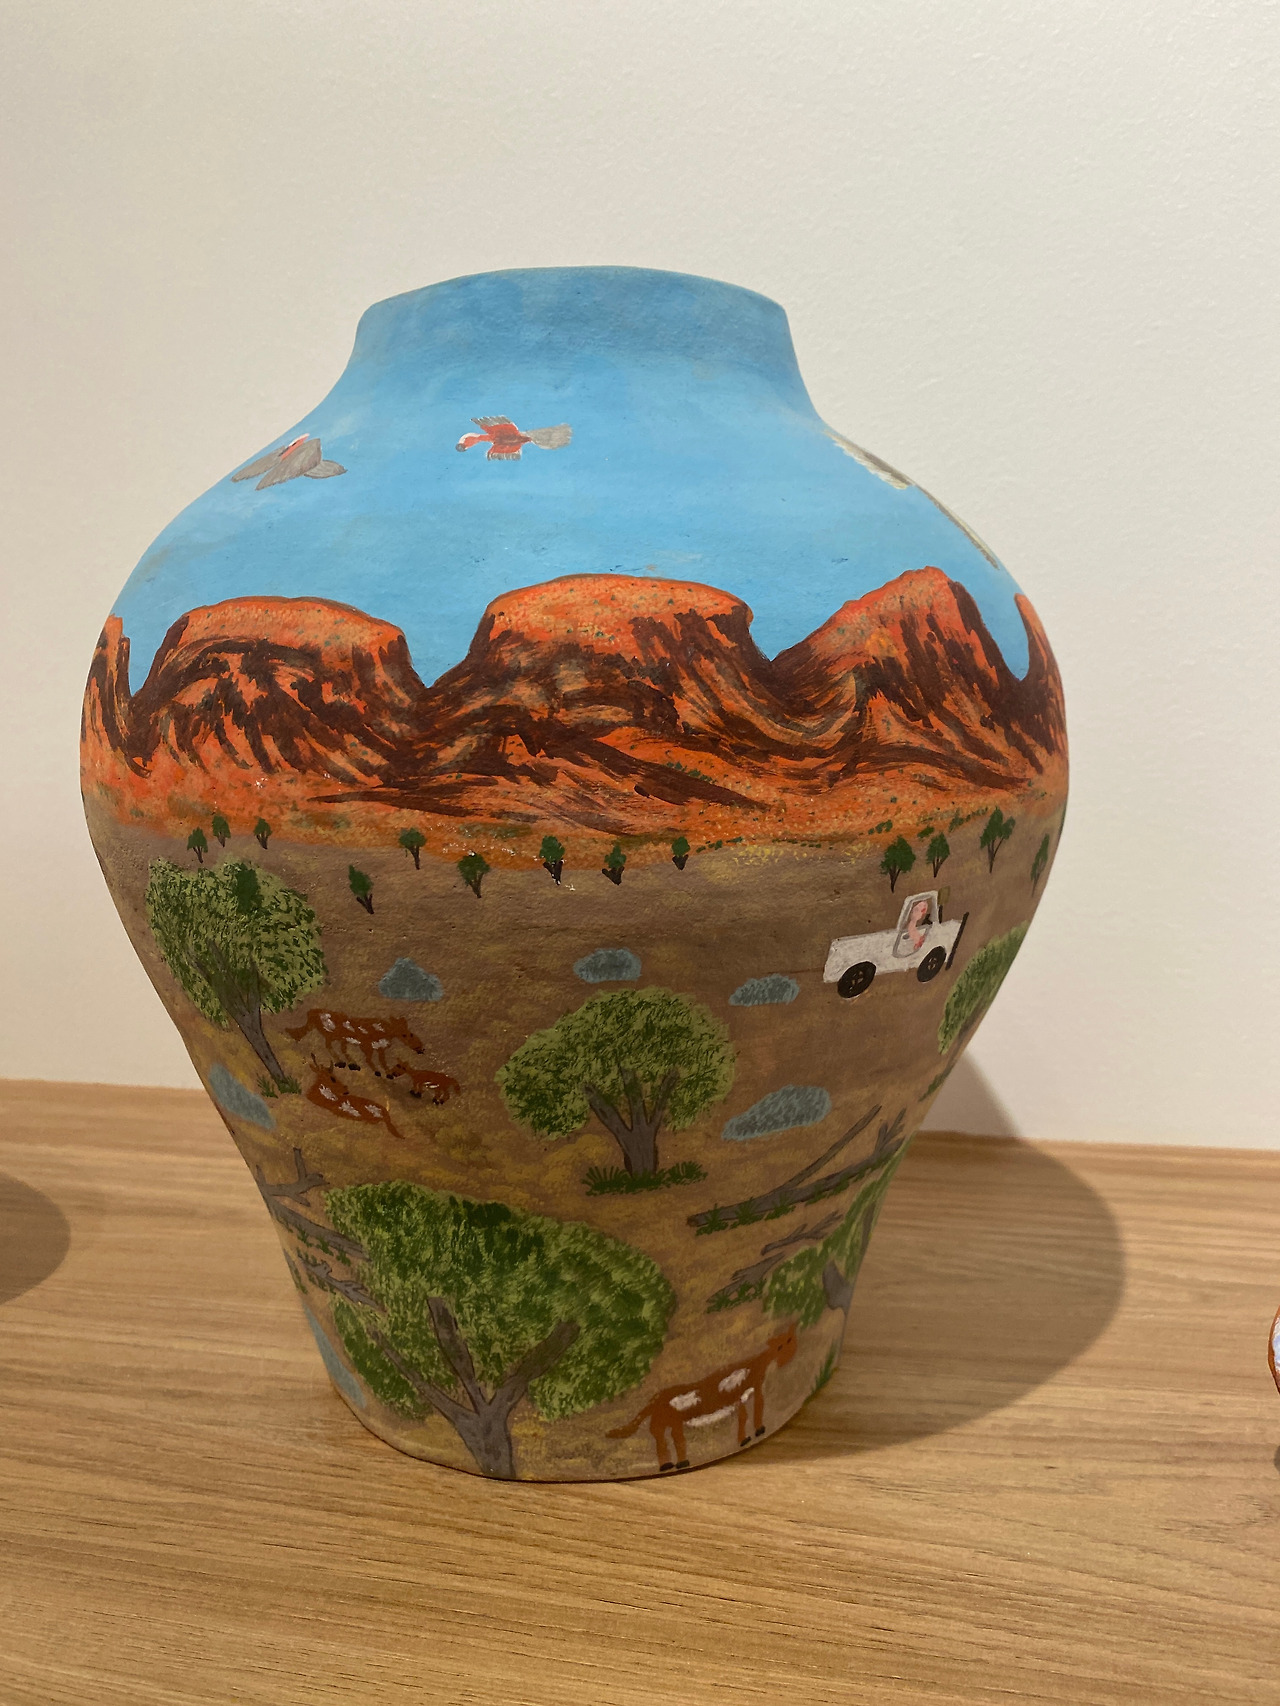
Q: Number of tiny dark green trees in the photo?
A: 13